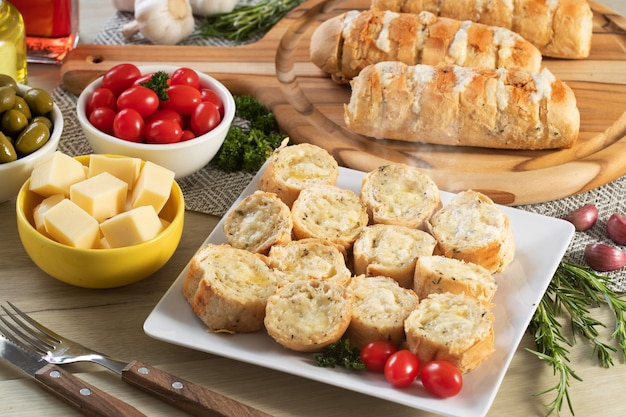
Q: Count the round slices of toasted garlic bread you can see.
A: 12